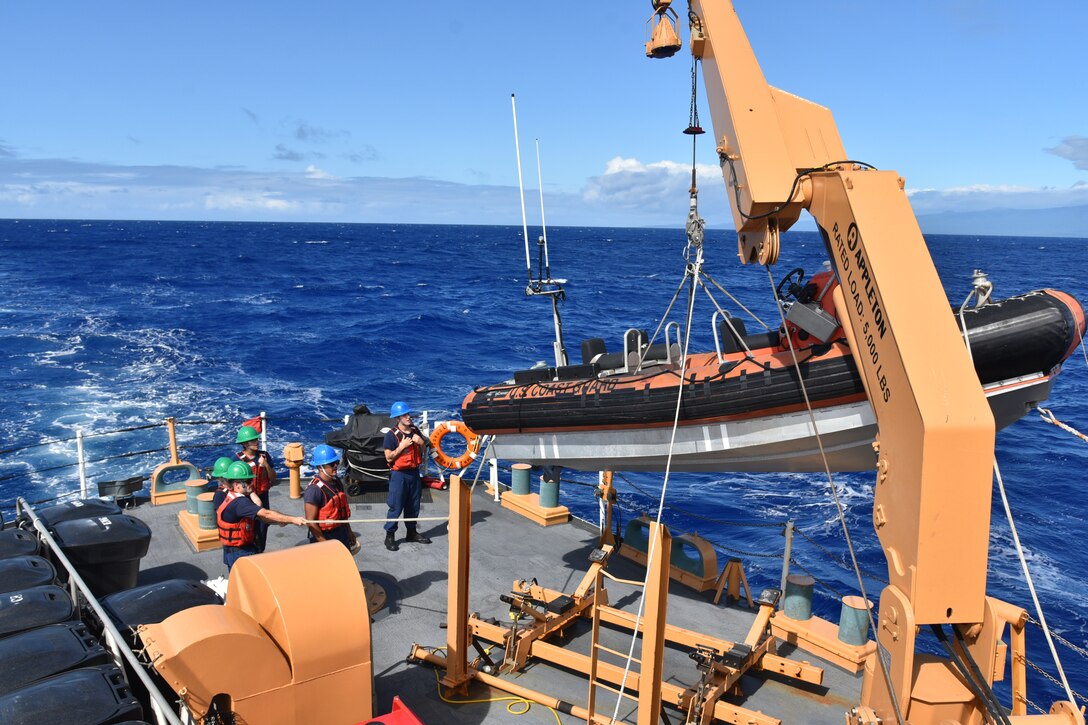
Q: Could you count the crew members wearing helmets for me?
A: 5